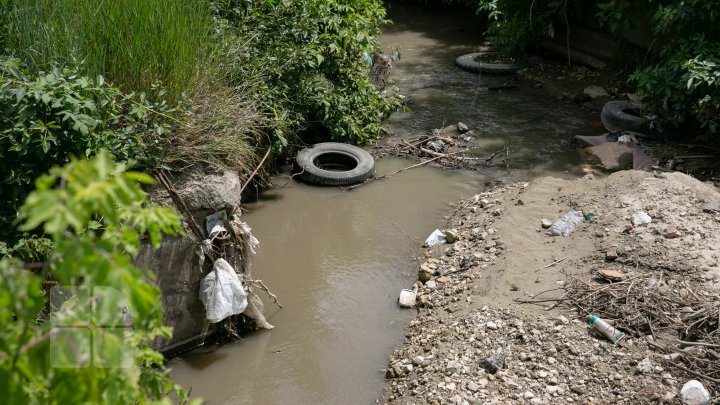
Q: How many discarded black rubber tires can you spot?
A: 3